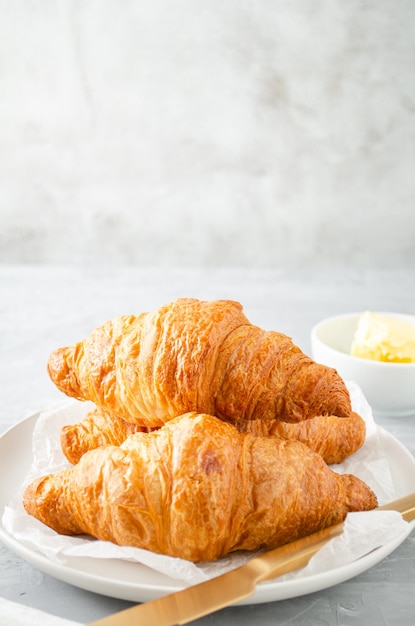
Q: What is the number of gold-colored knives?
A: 1